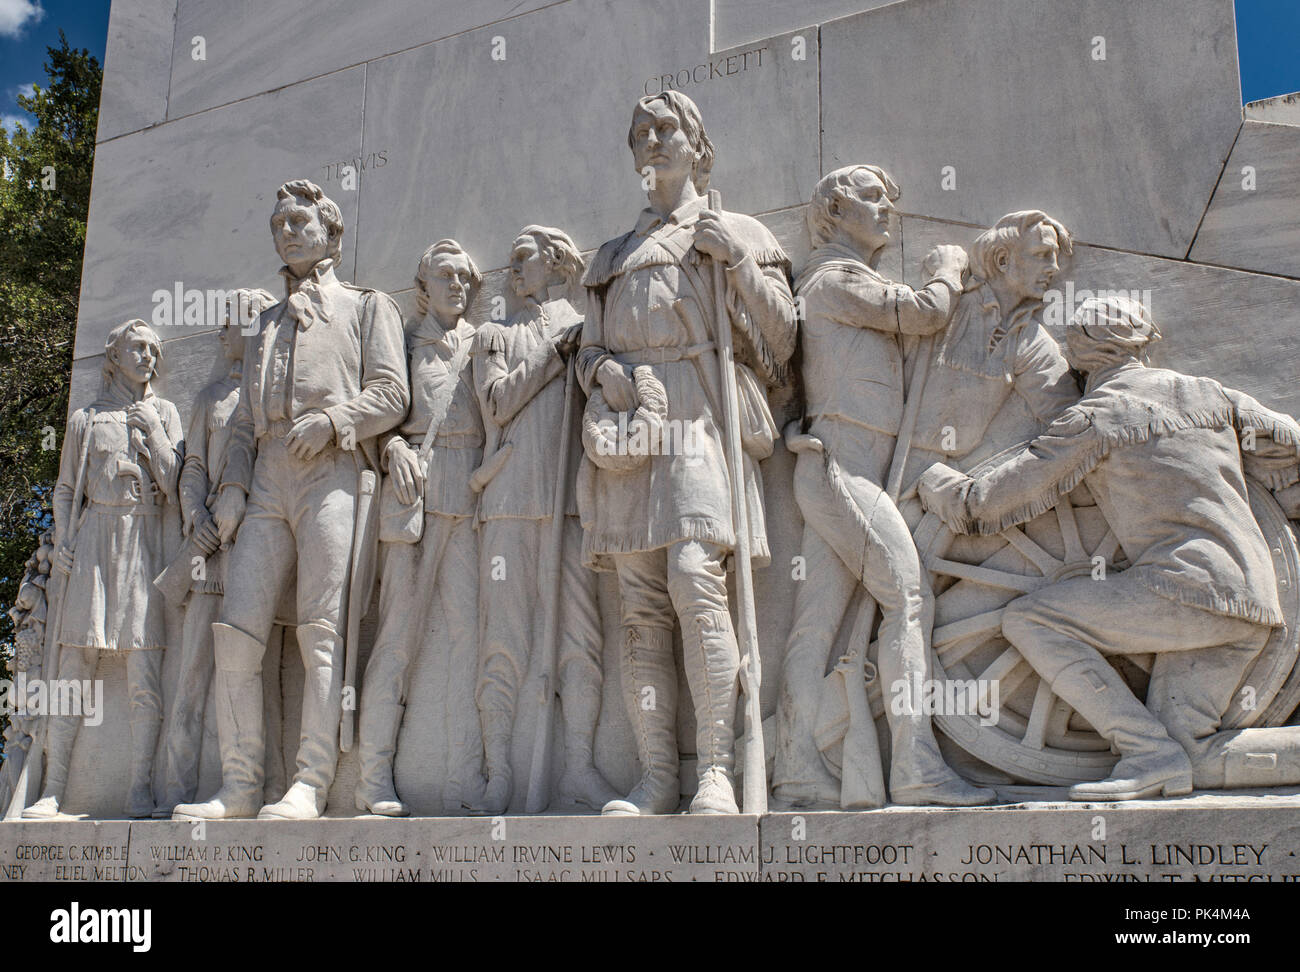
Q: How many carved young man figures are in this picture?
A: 9